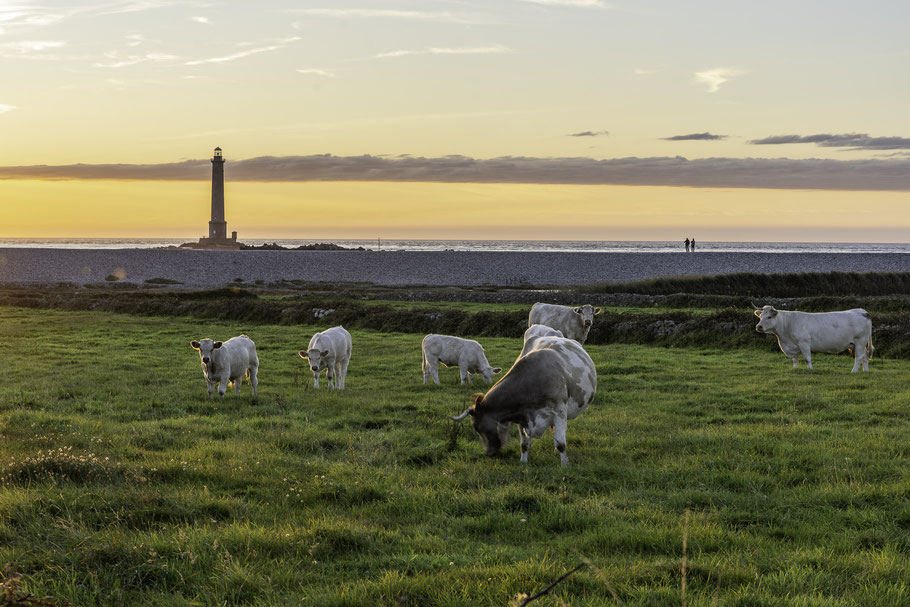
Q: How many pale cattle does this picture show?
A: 5